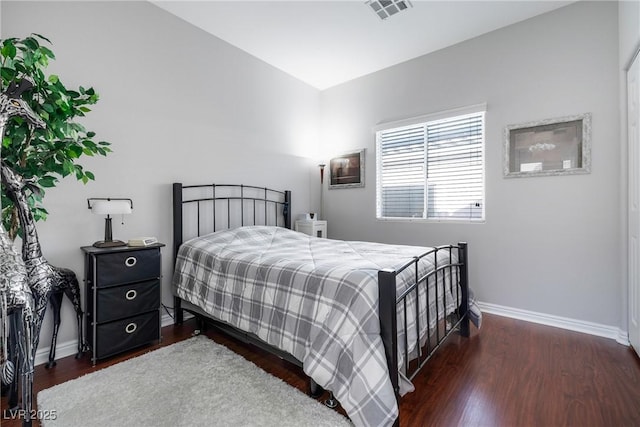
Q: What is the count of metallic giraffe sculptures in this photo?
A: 2